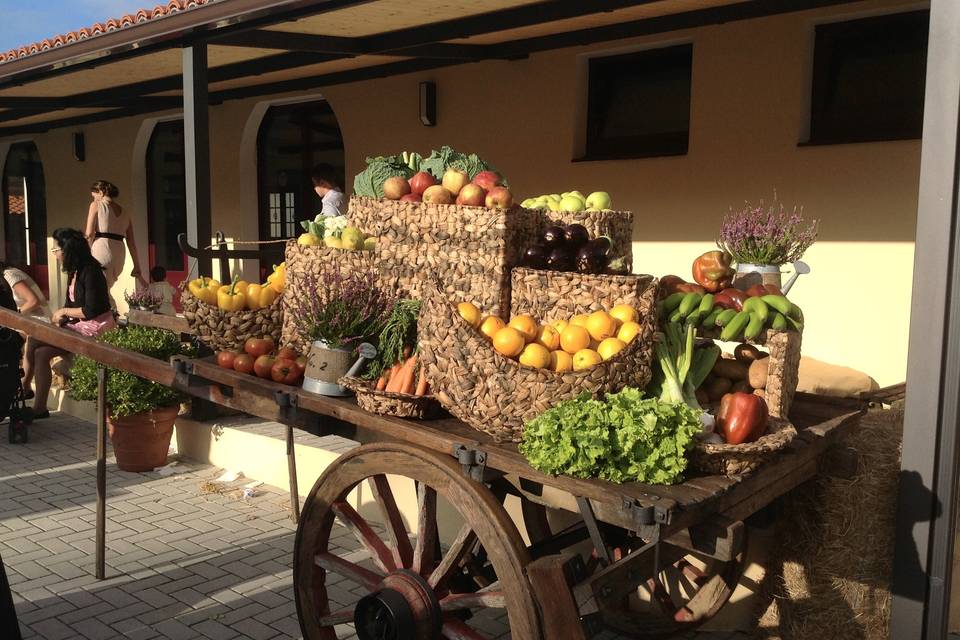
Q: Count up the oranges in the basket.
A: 15